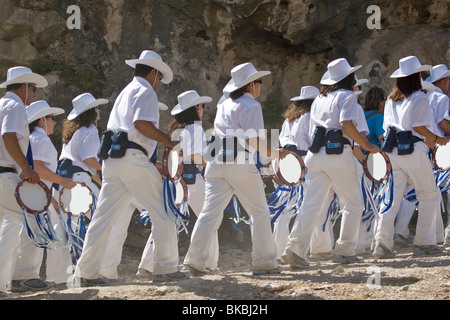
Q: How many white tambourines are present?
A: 7